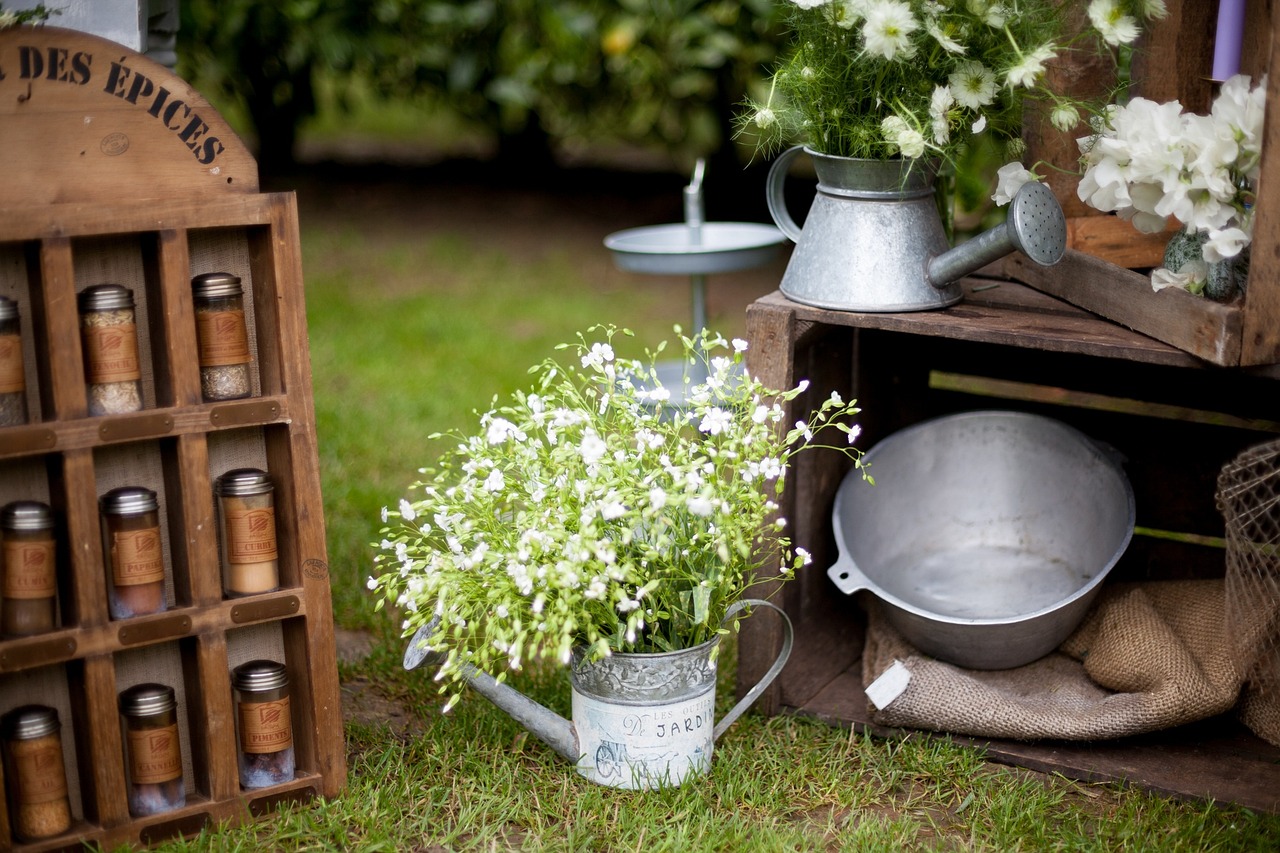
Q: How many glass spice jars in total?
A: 9